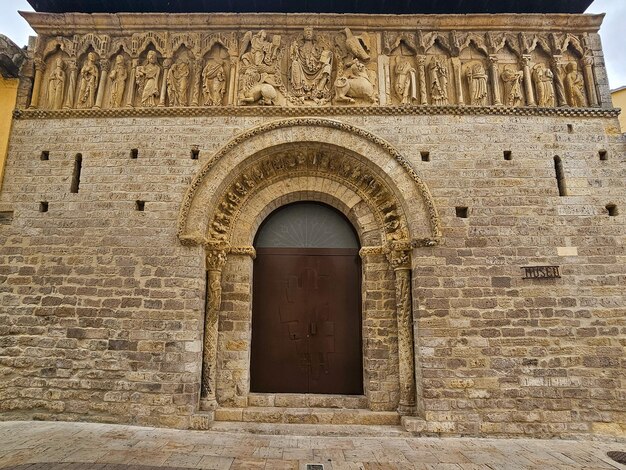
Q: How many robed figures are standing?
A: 12